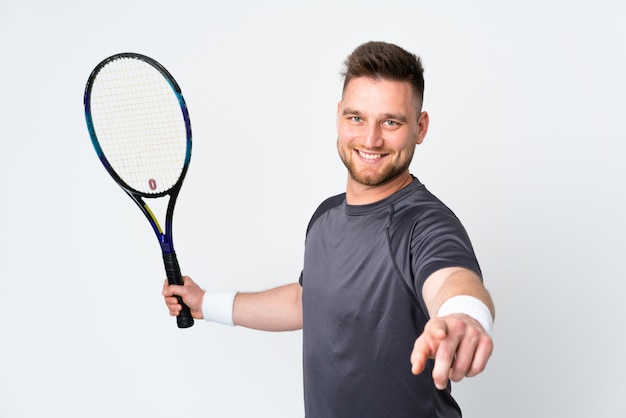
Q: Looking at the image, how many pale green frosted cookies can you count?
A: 0